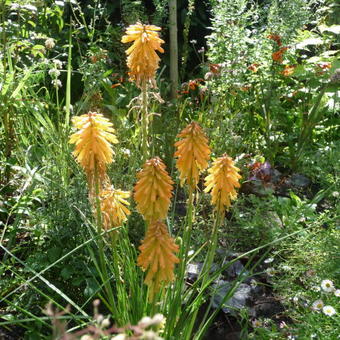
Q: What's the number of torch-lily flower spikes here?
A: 7